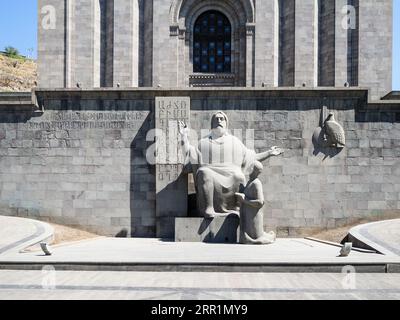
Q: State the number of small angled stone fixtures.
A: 2